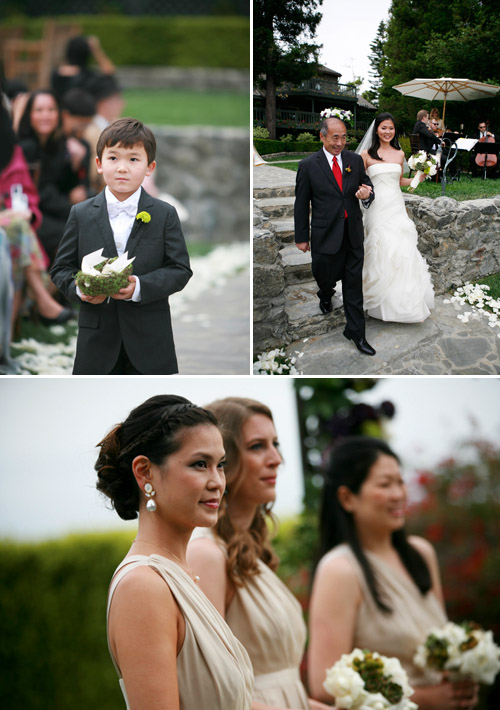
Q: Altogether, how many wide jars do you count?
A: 0